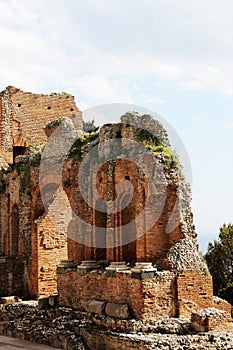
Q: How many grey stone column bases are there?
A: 4